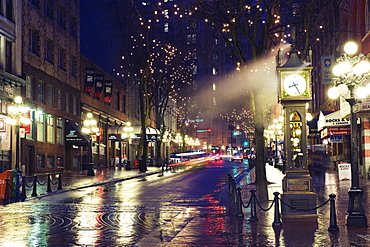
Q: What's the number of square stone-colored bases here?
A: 1